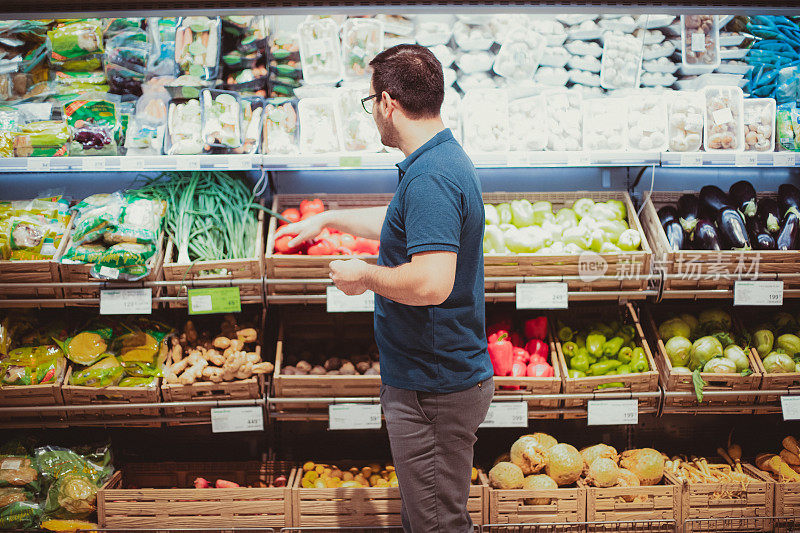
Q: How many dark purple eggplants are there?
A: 11